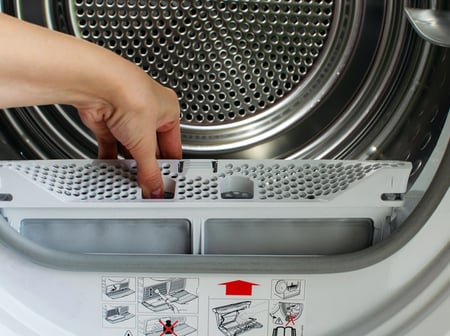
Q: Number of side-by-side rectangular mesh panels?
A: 2